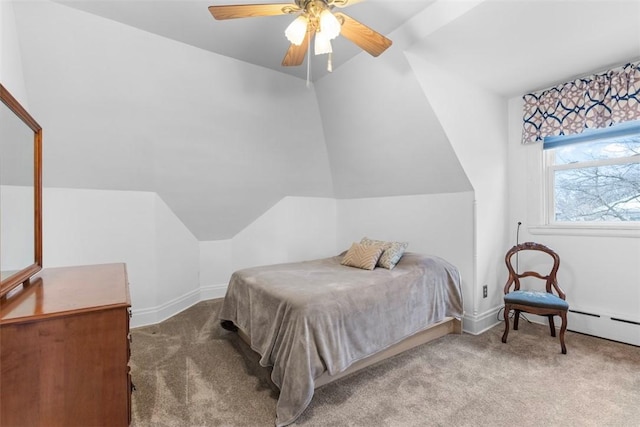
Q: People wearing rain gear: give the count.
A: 0